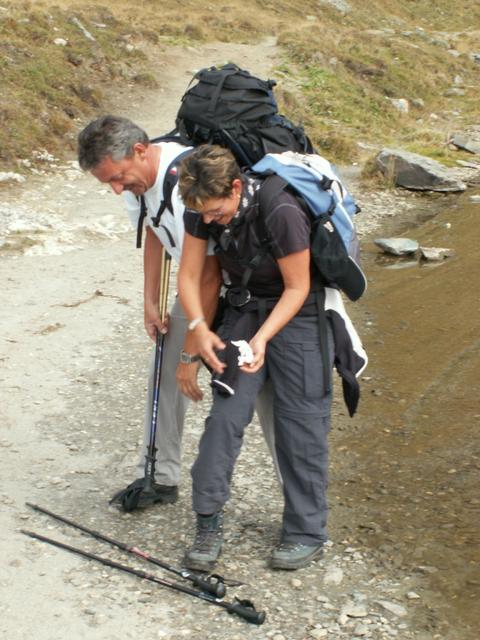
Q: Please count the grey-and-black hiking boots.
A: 2